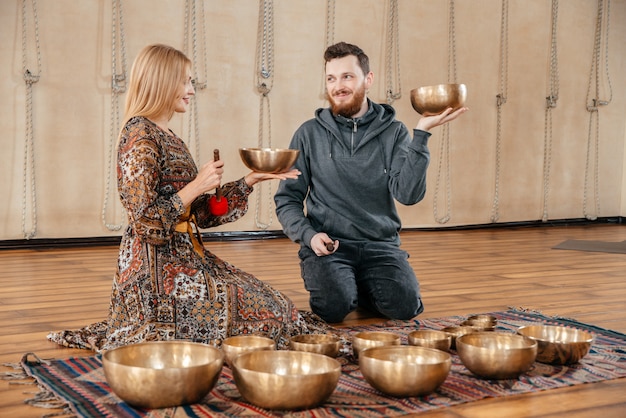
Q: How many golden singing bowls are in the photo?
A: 14